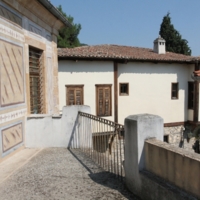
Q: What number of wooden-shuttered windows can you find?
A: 2